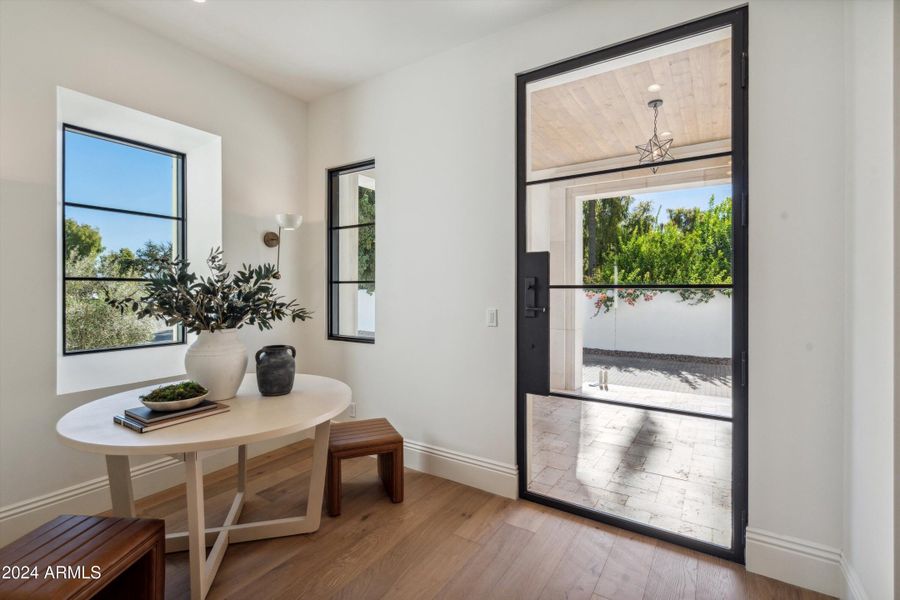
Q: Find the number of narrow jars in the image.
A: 1